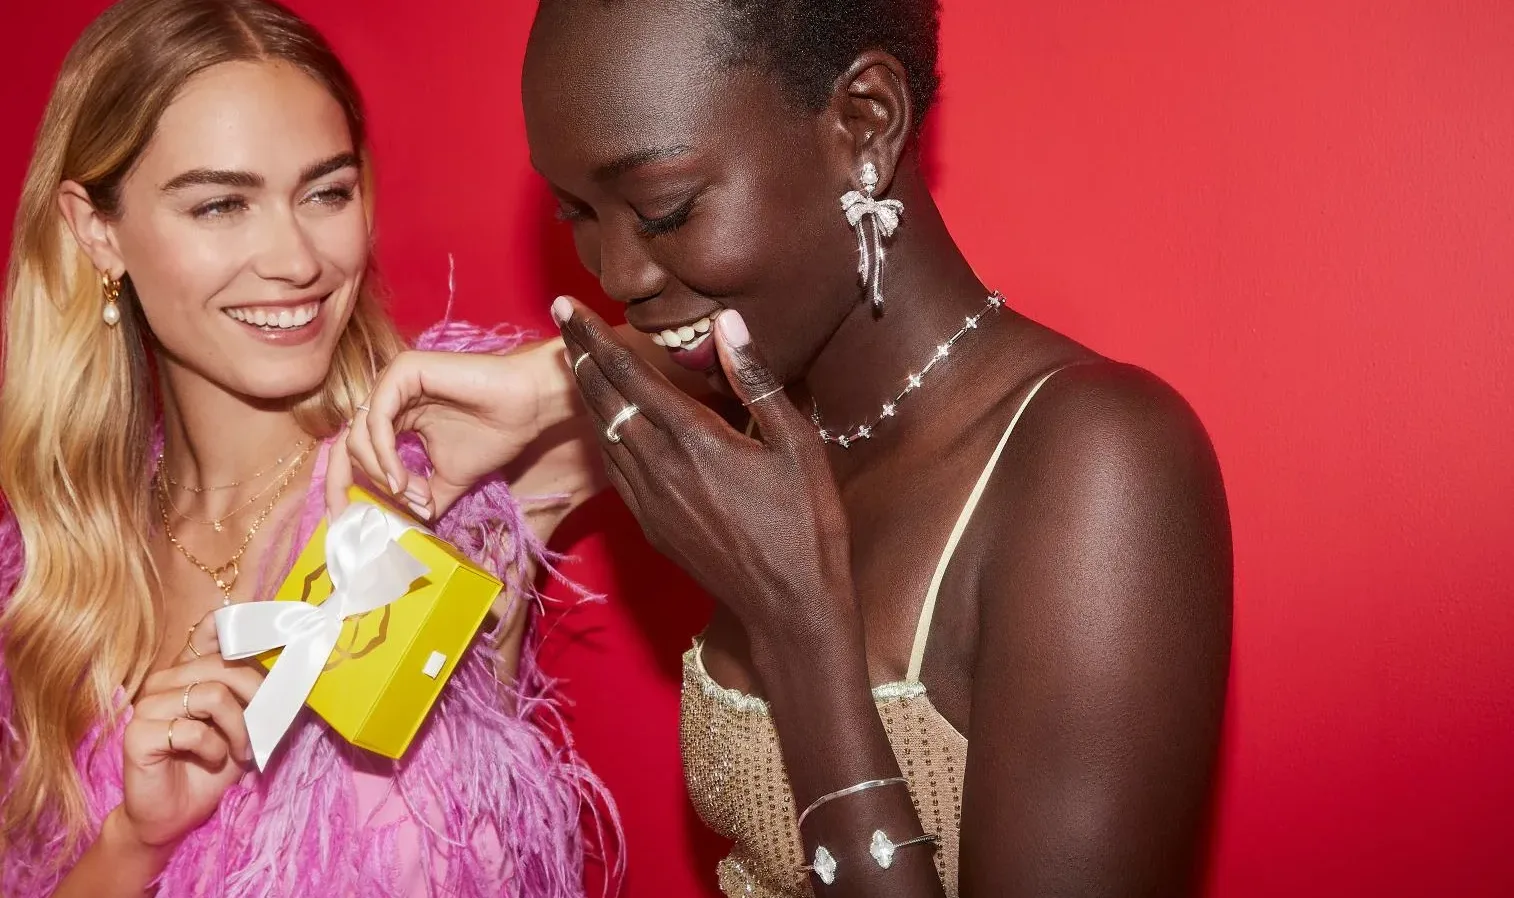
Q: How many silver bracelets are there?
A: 2